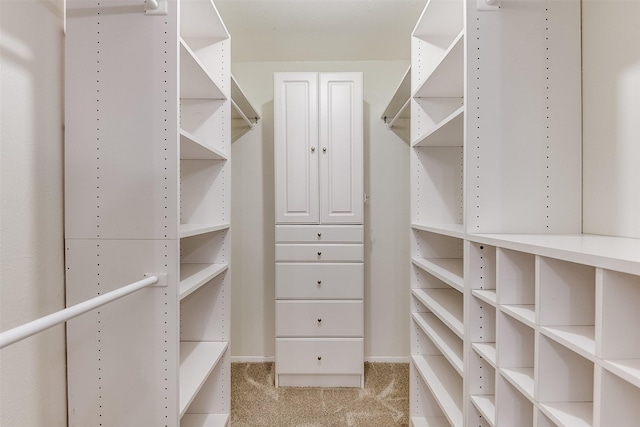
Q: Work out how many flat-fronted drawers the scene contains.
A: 5